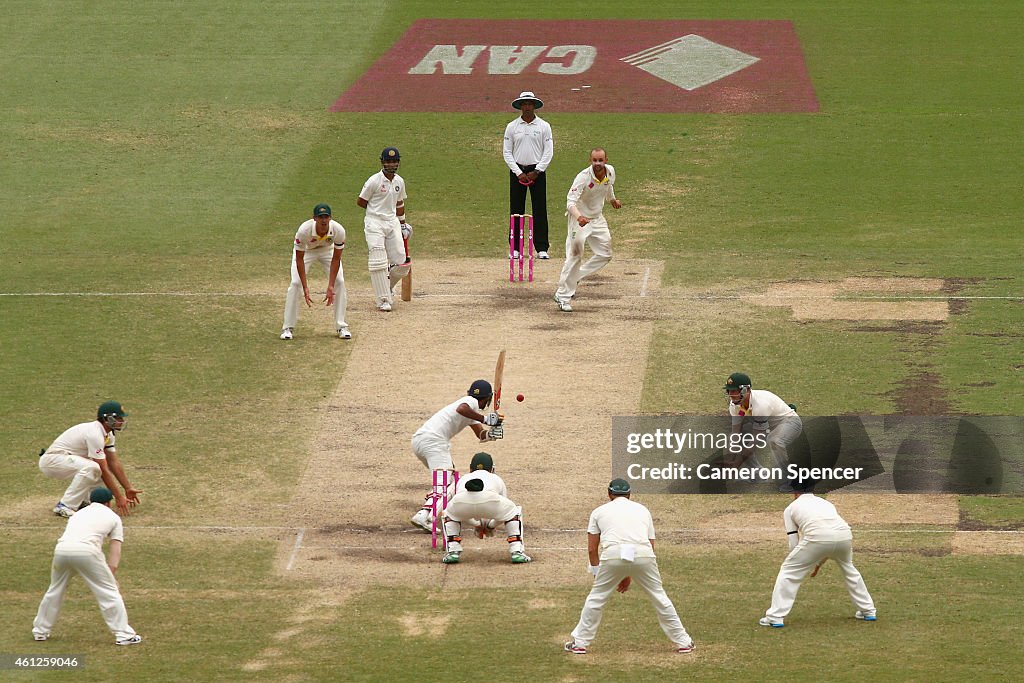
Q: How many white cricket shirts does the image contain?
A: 11